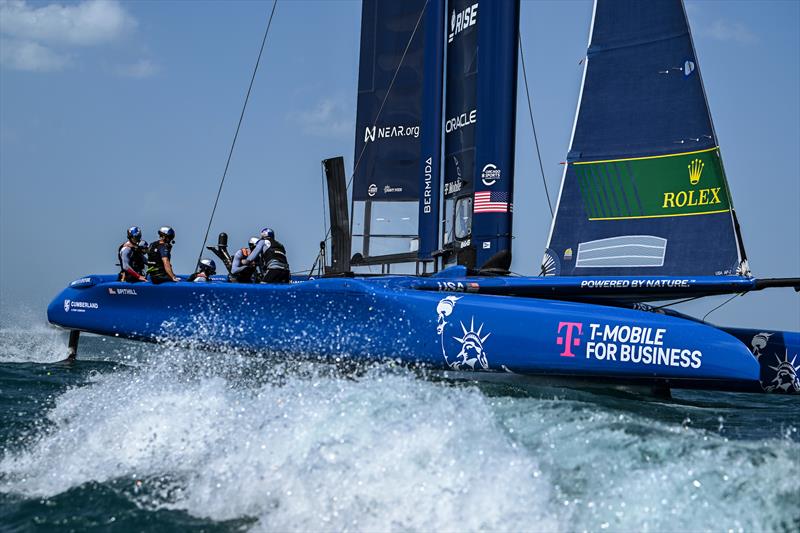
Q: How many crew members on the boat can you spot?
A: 6